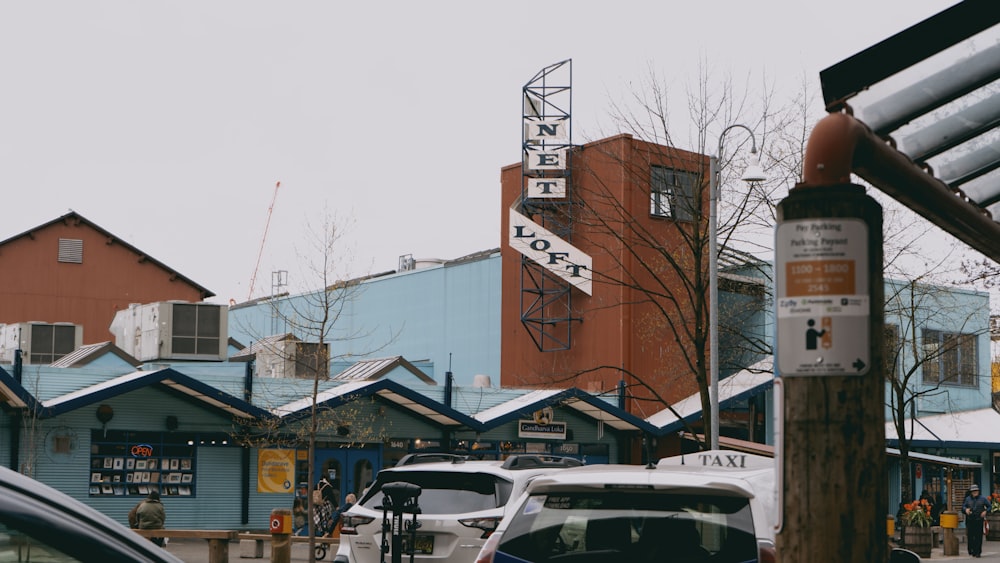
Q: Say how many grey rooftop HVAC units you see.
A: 3